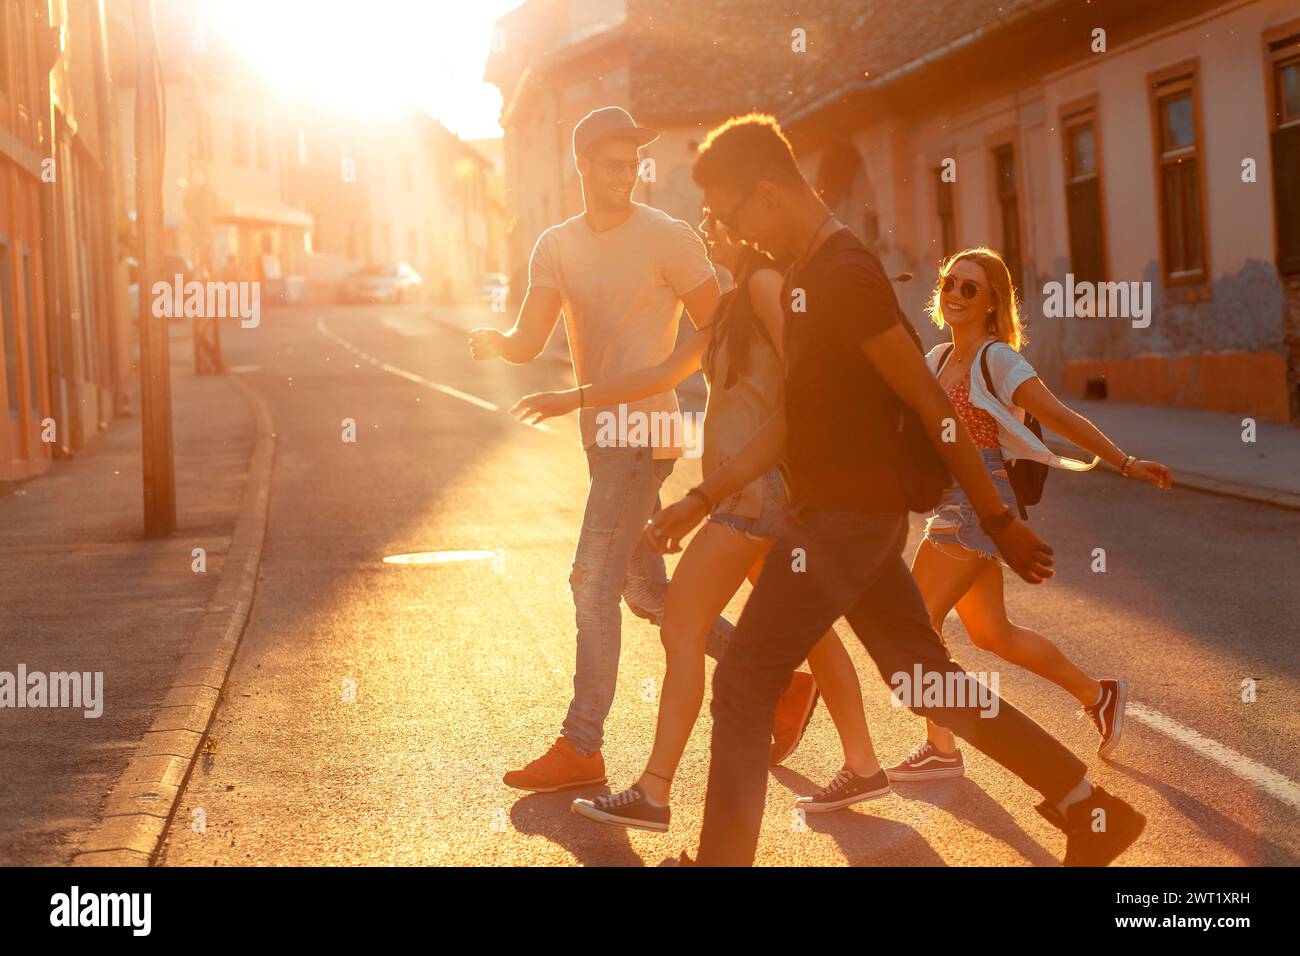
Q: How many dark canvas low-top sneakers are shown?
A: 4